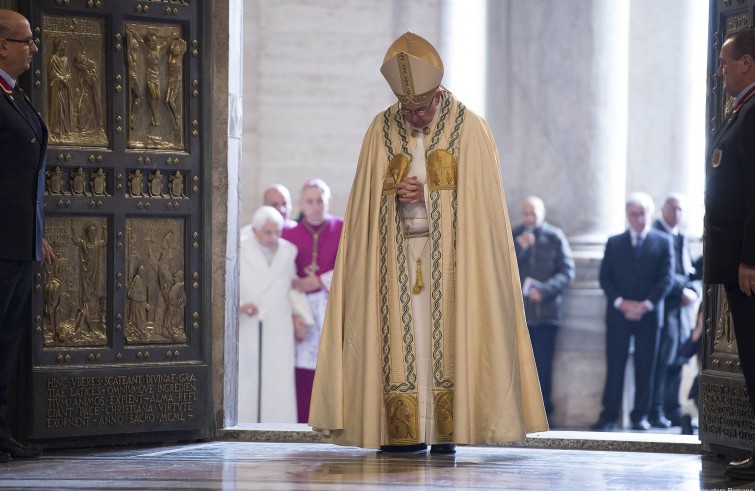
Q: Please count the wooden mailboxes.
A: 0